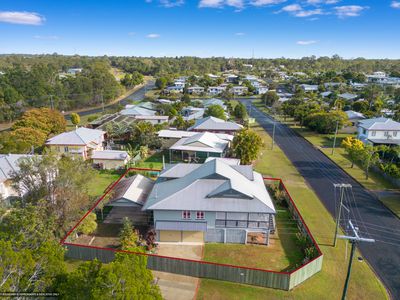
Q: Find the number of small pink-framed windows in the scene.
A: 2